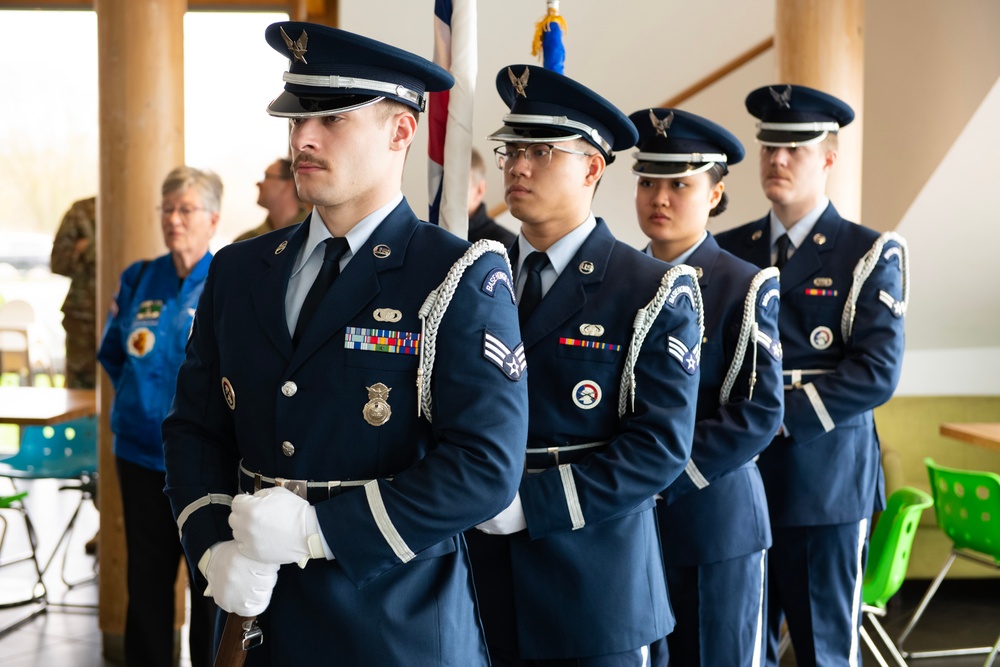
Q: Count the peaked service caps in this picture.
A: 4